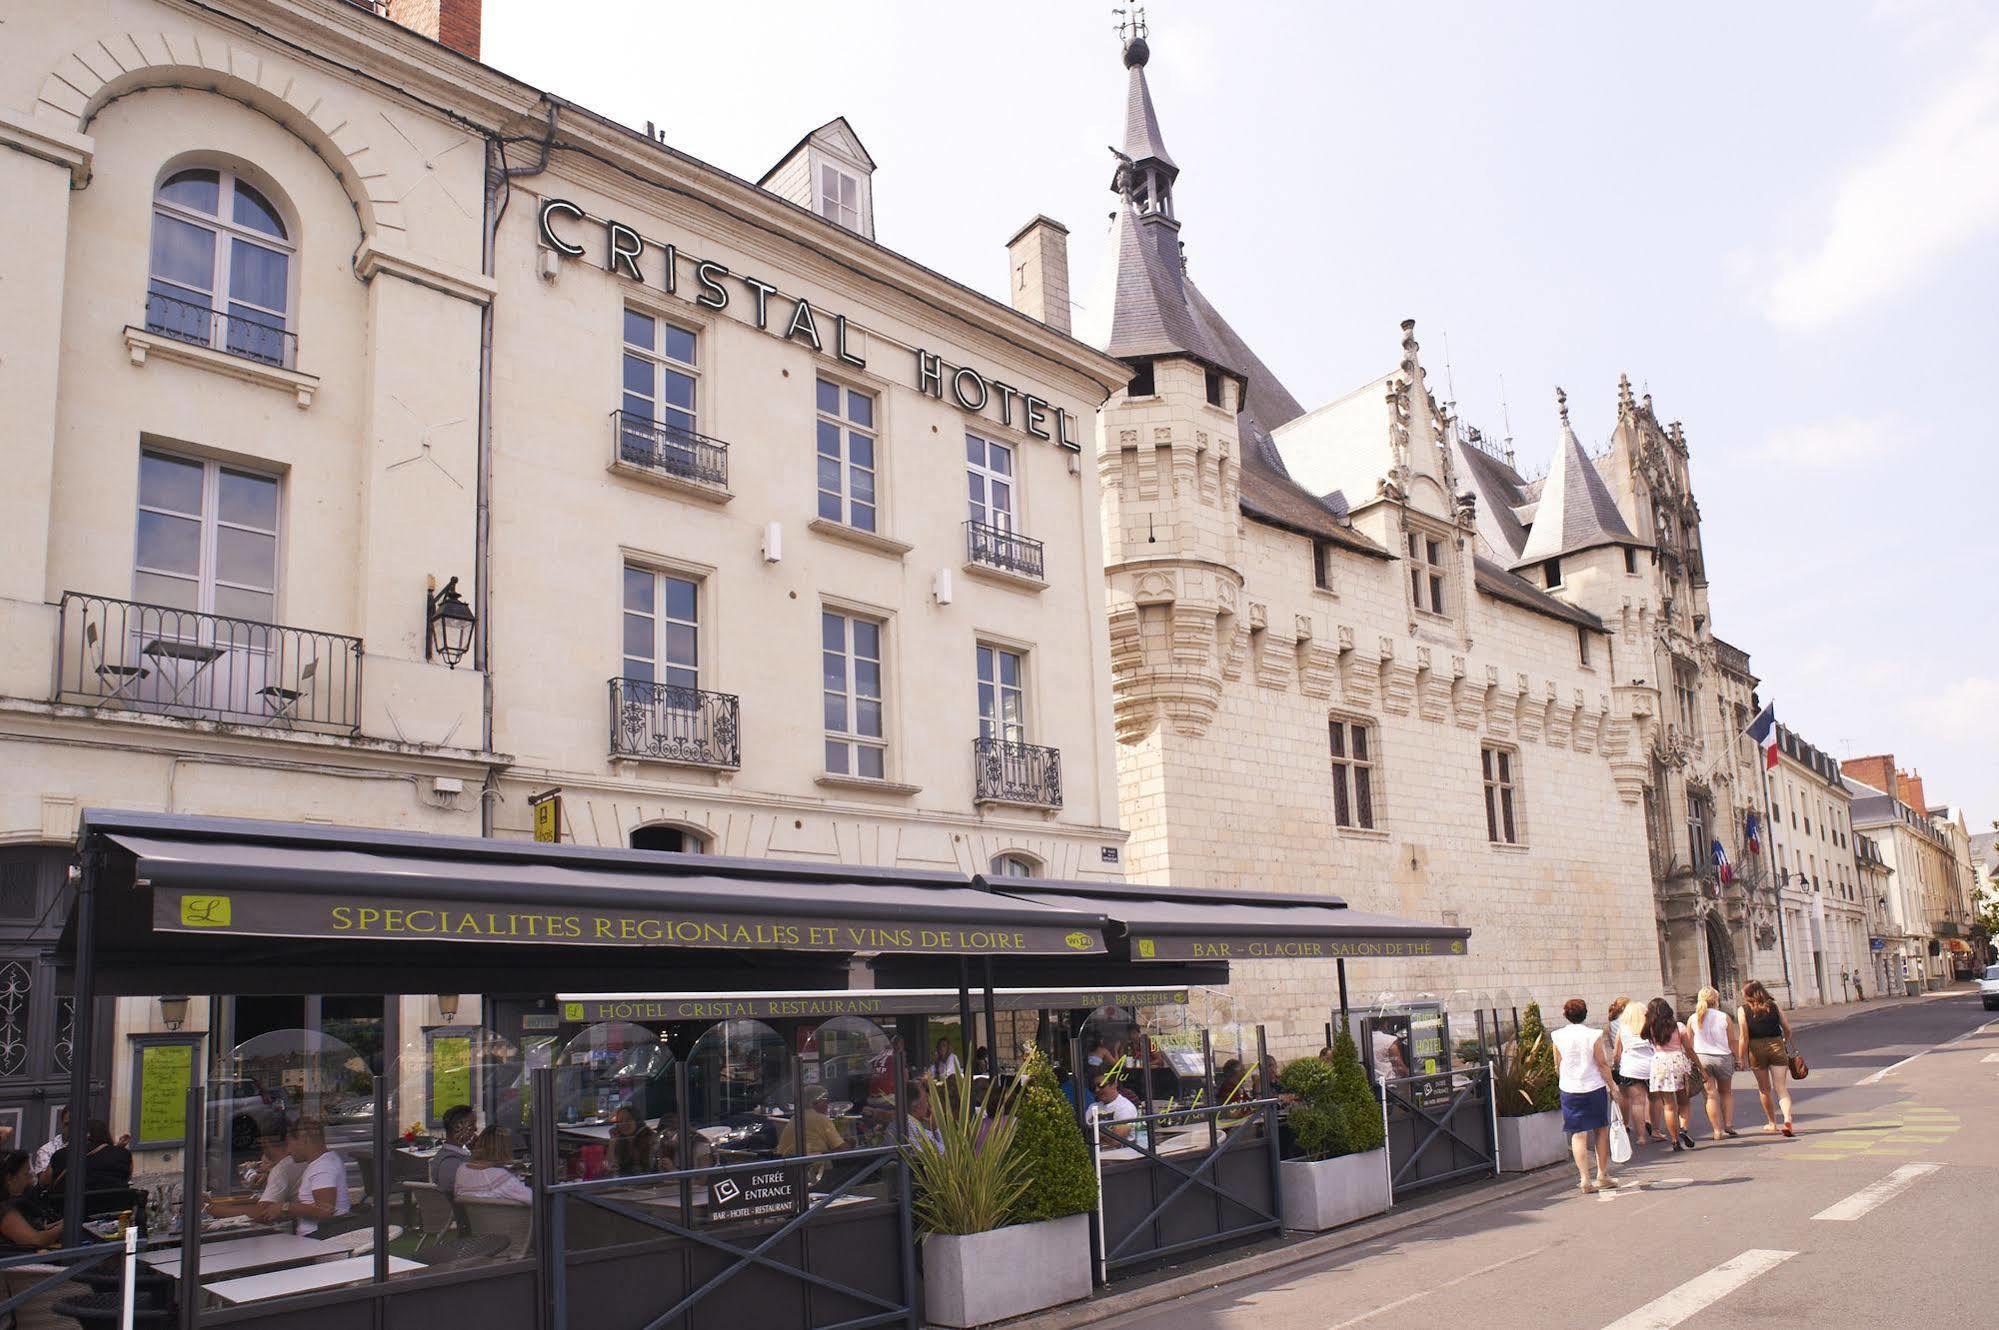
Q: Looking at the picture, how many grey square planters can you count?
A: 3